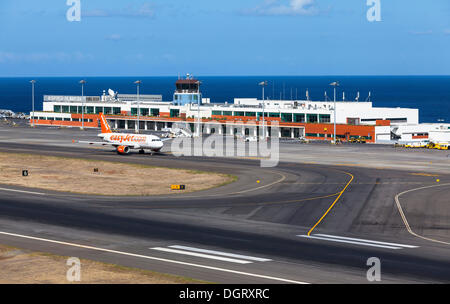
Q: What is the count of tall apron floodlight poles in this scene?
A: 6